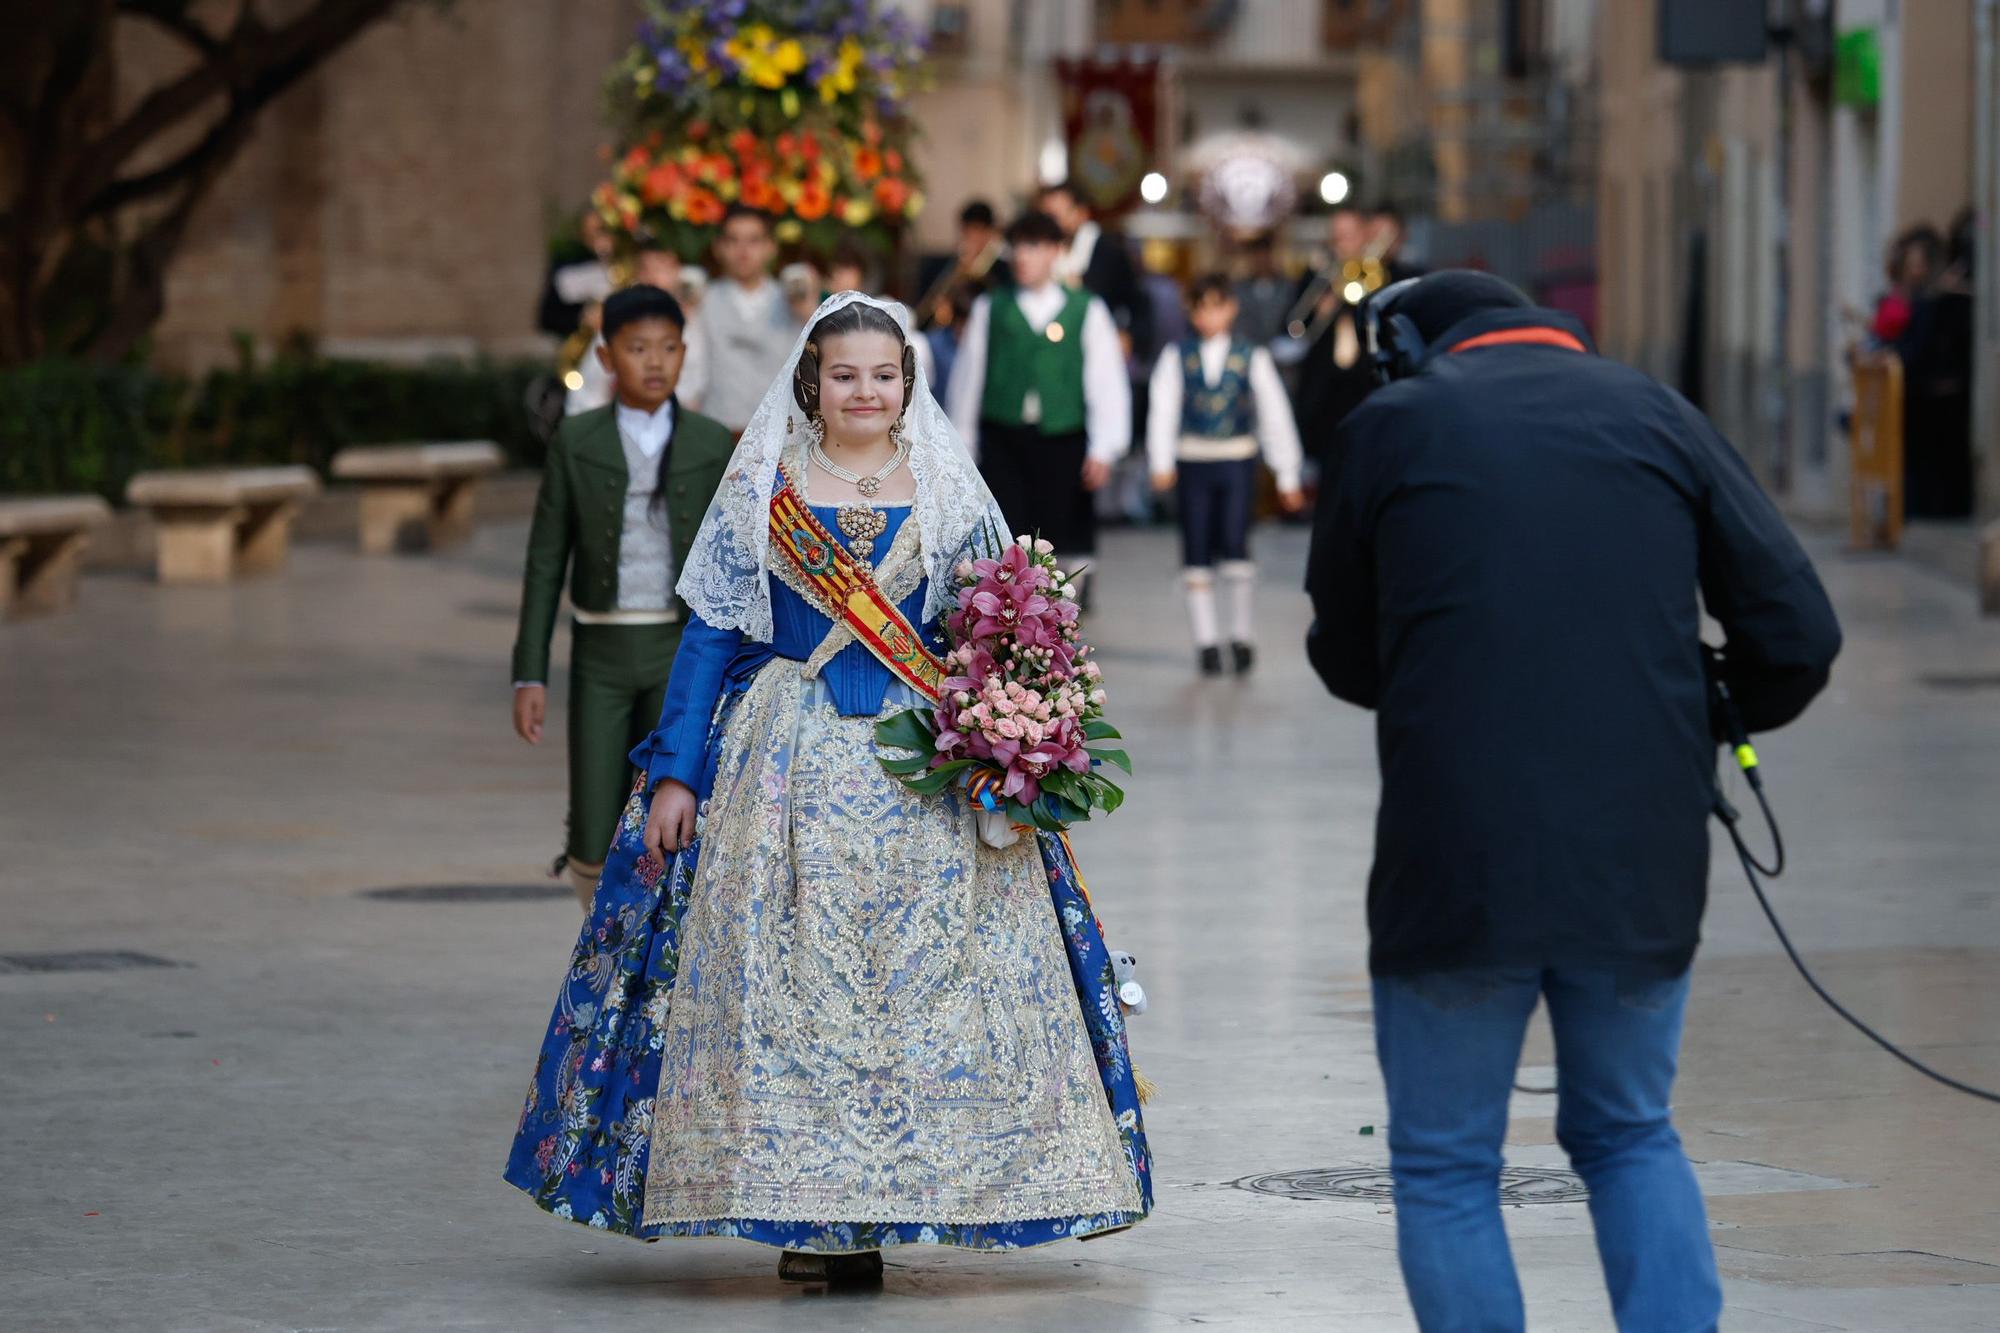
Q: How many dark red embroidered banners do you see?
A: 1